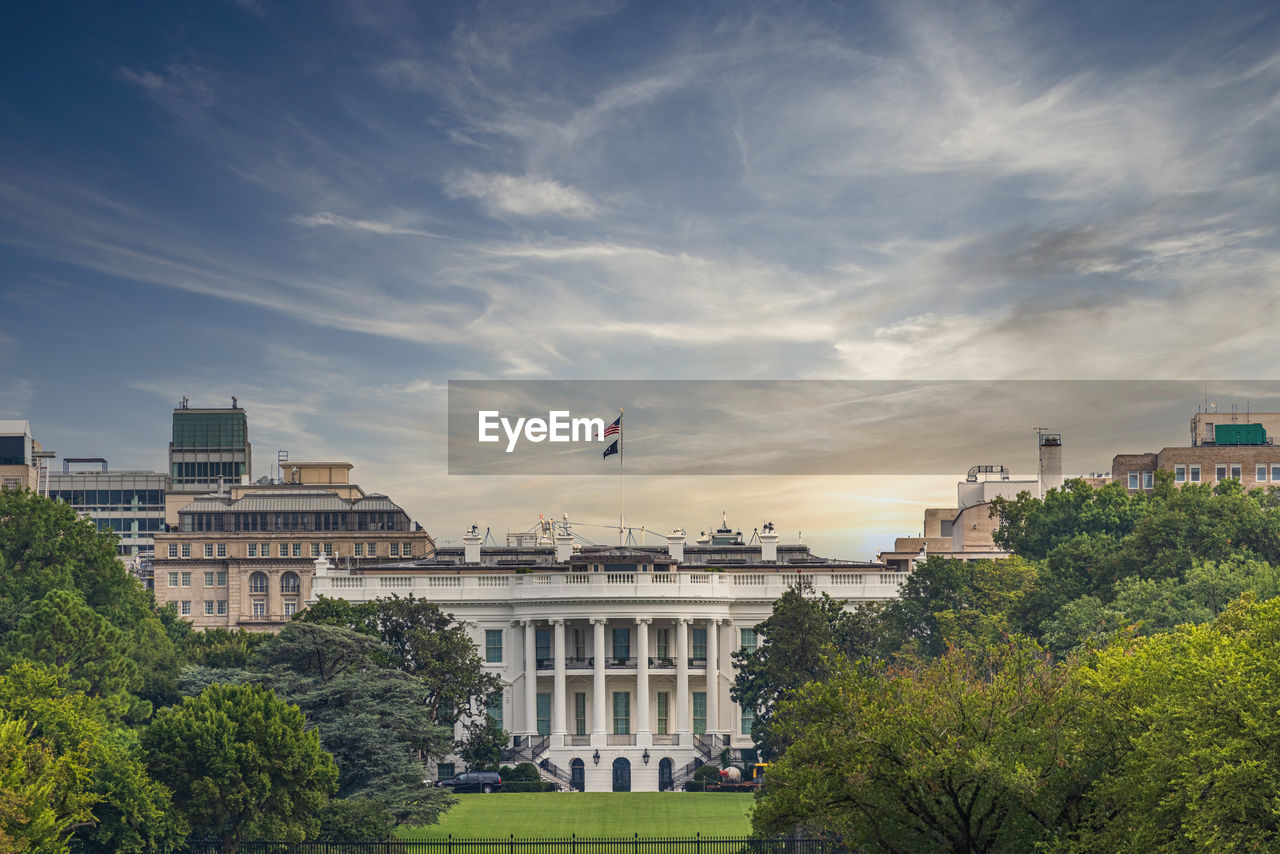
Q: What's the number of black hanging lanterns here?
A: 2